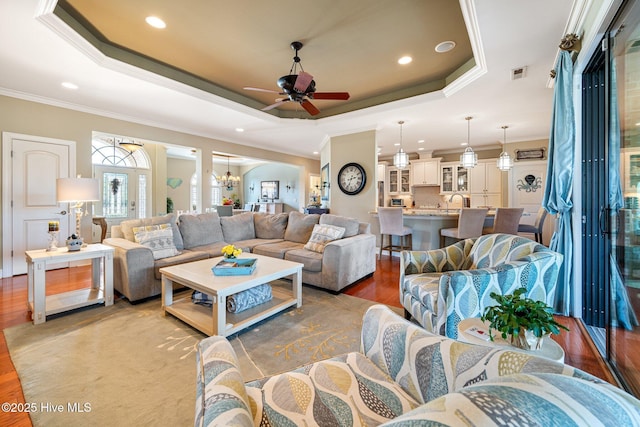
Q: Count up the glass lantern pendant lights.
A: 3